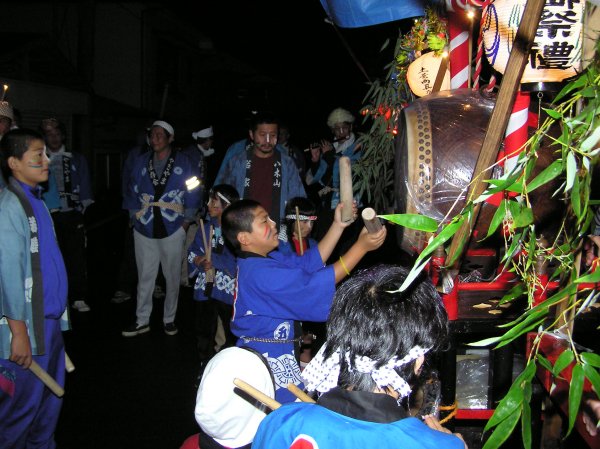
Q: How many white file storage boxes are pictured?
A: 0